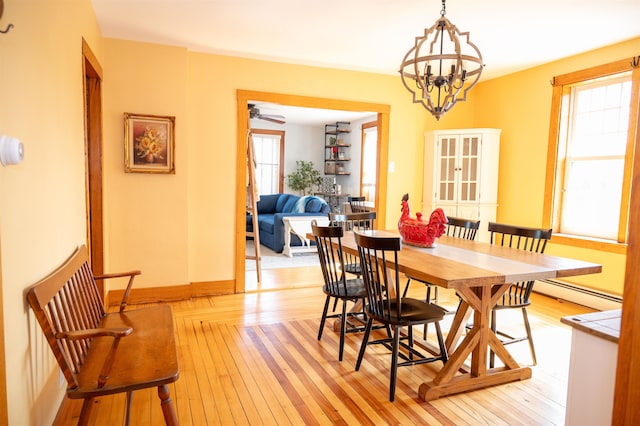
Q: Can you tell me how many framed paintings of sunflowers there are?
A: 1